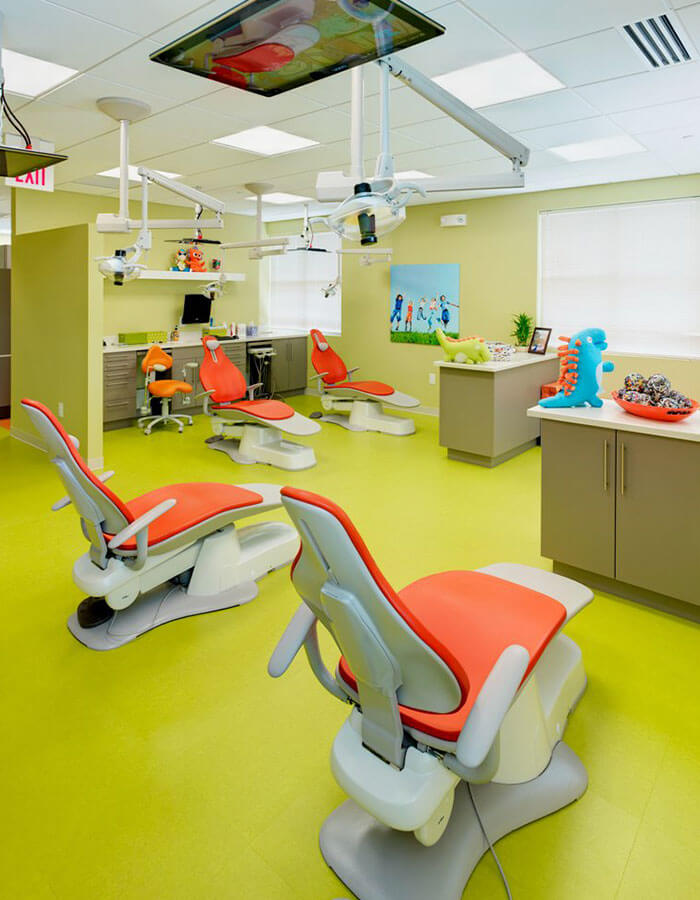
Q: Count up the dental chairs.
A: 4